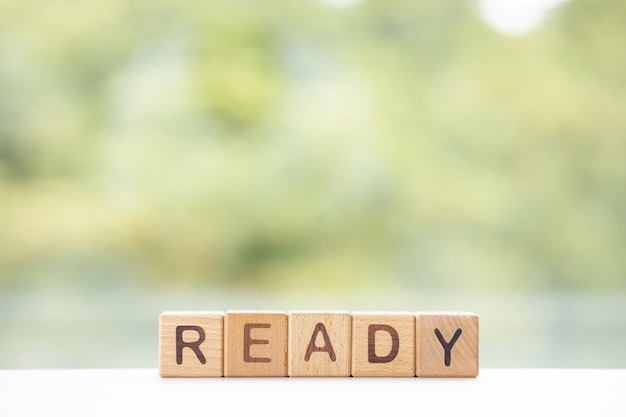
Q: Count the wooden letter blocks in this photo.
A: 5